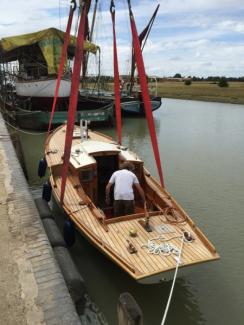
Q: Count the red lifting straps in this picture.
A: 4